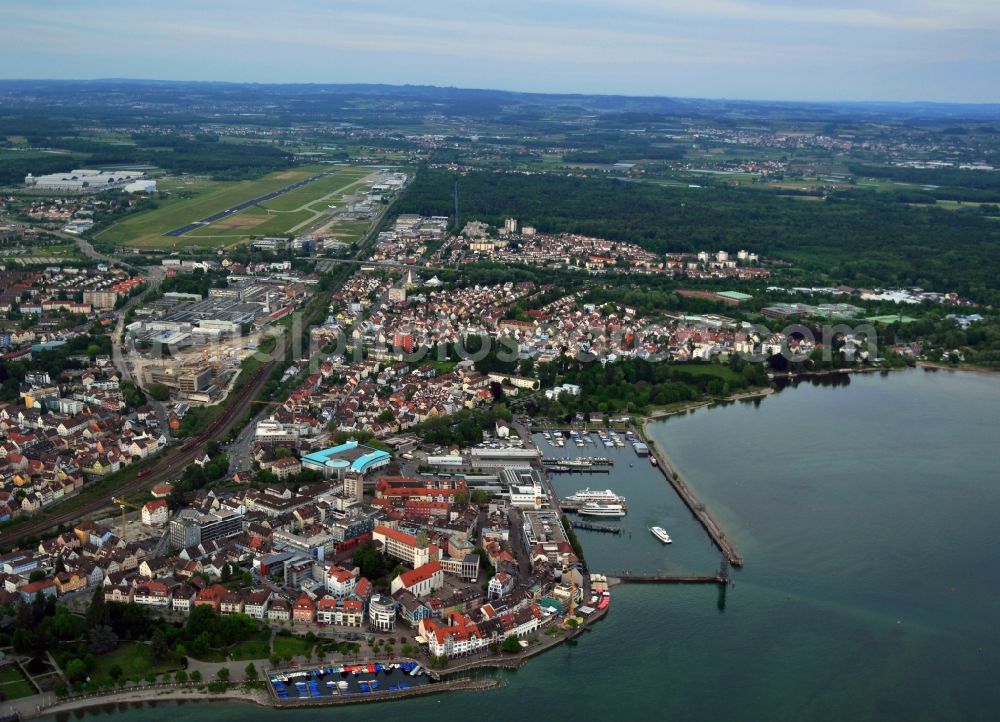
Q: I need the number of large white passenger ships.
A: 3